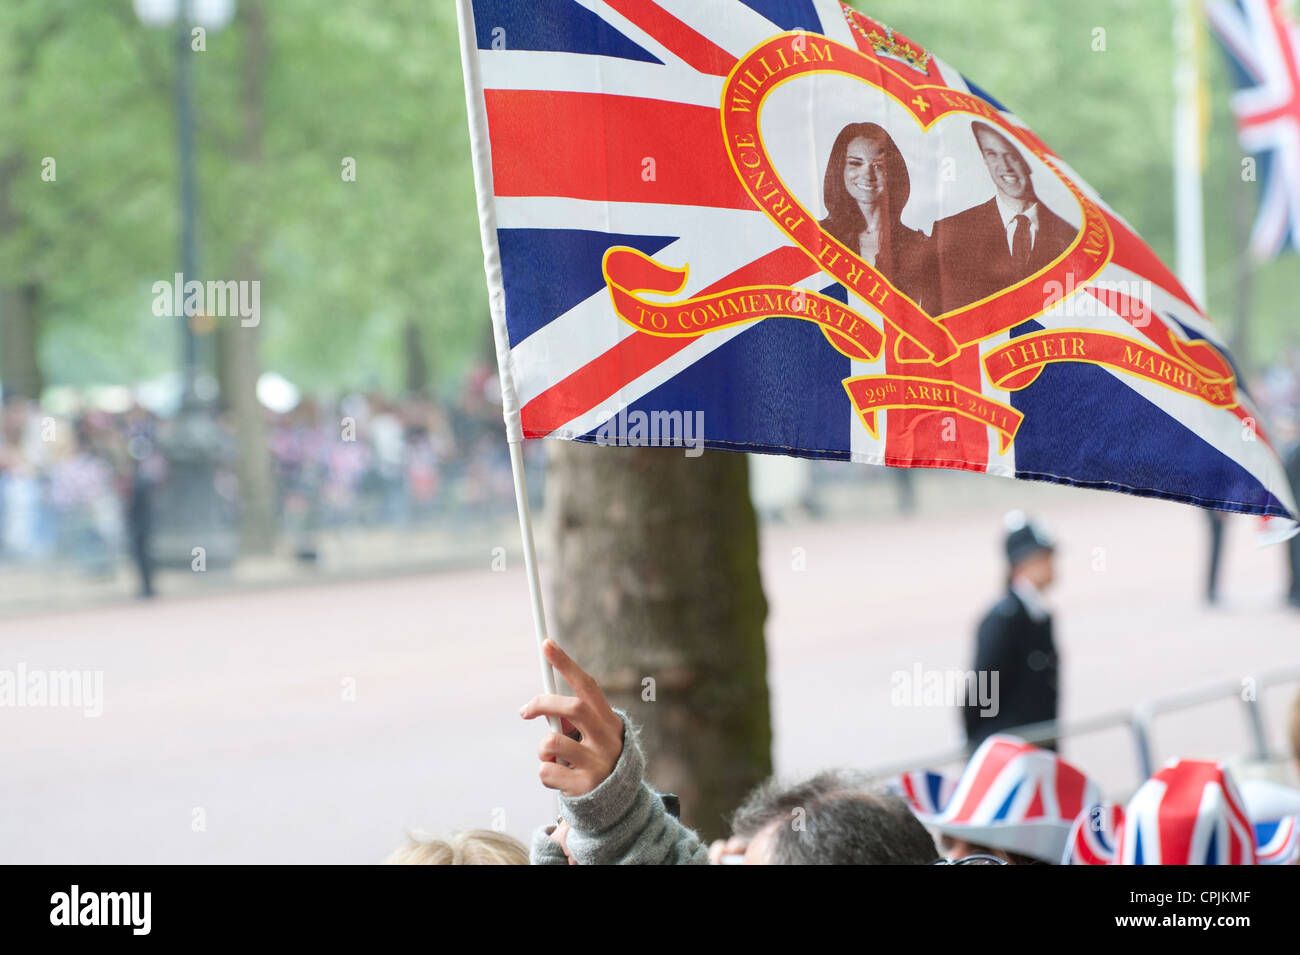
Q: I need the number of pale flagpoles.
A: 2